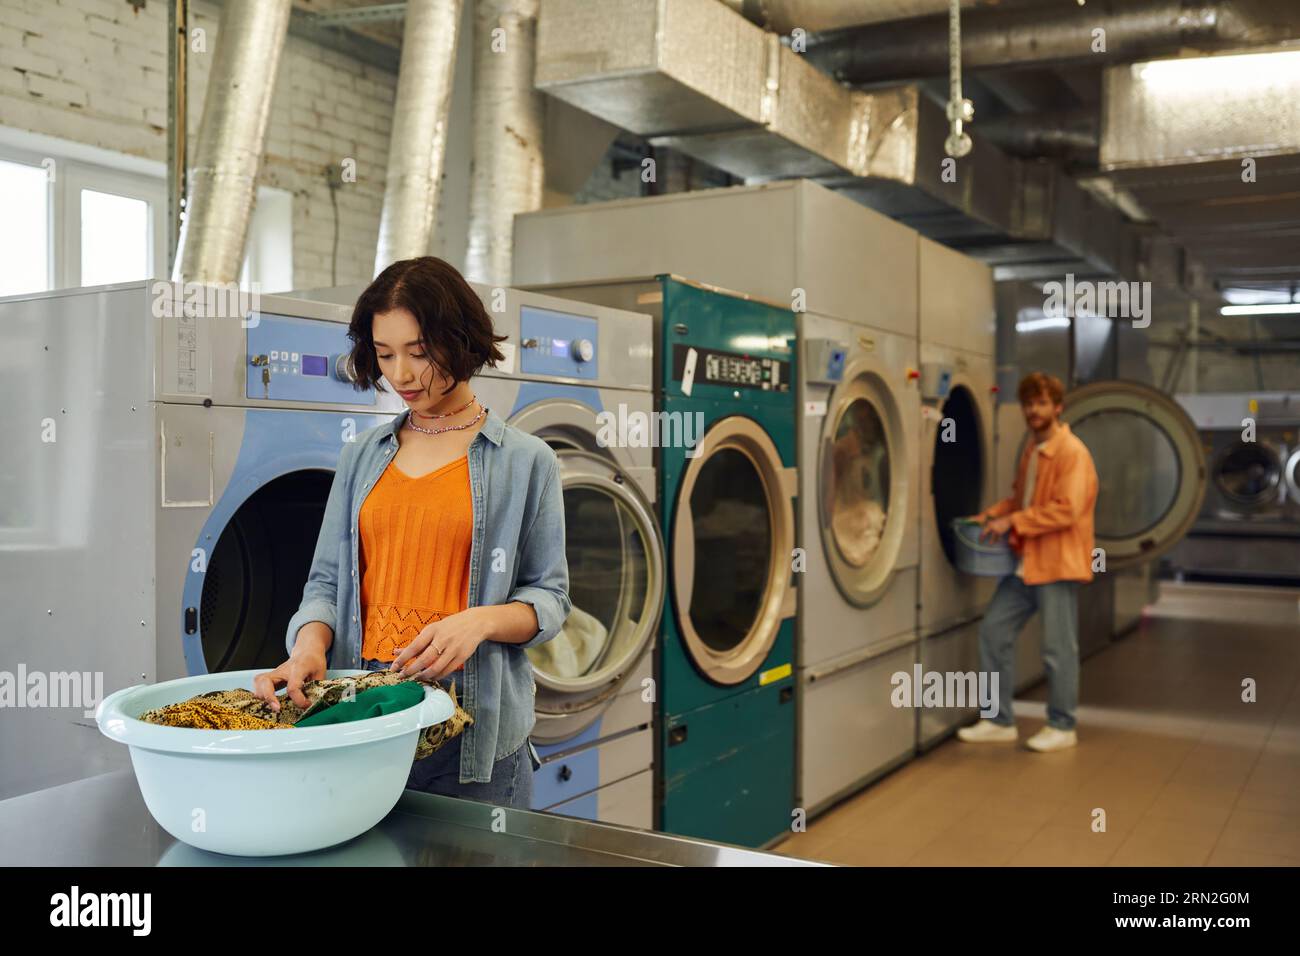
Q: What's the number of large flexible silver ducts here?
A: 3